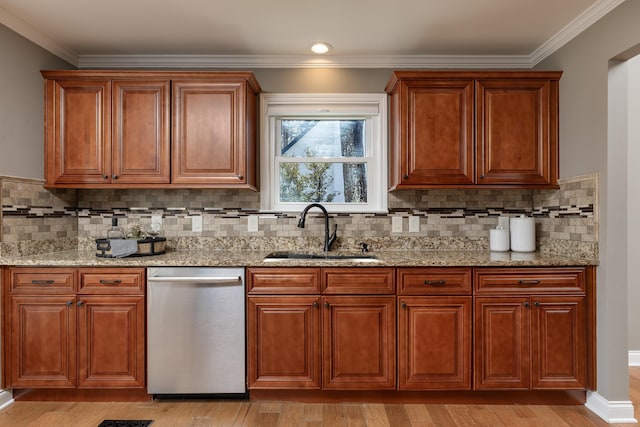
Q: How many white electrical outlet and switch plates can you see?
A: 6